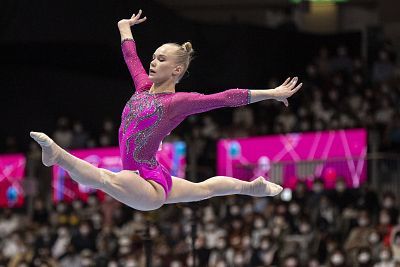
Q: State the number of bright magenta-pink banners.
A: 3